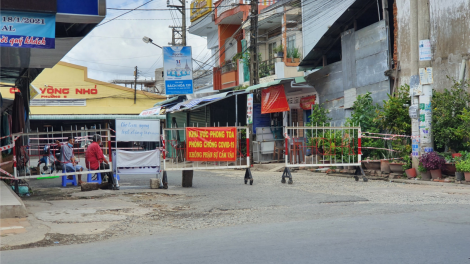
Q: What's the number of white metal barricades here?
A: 3